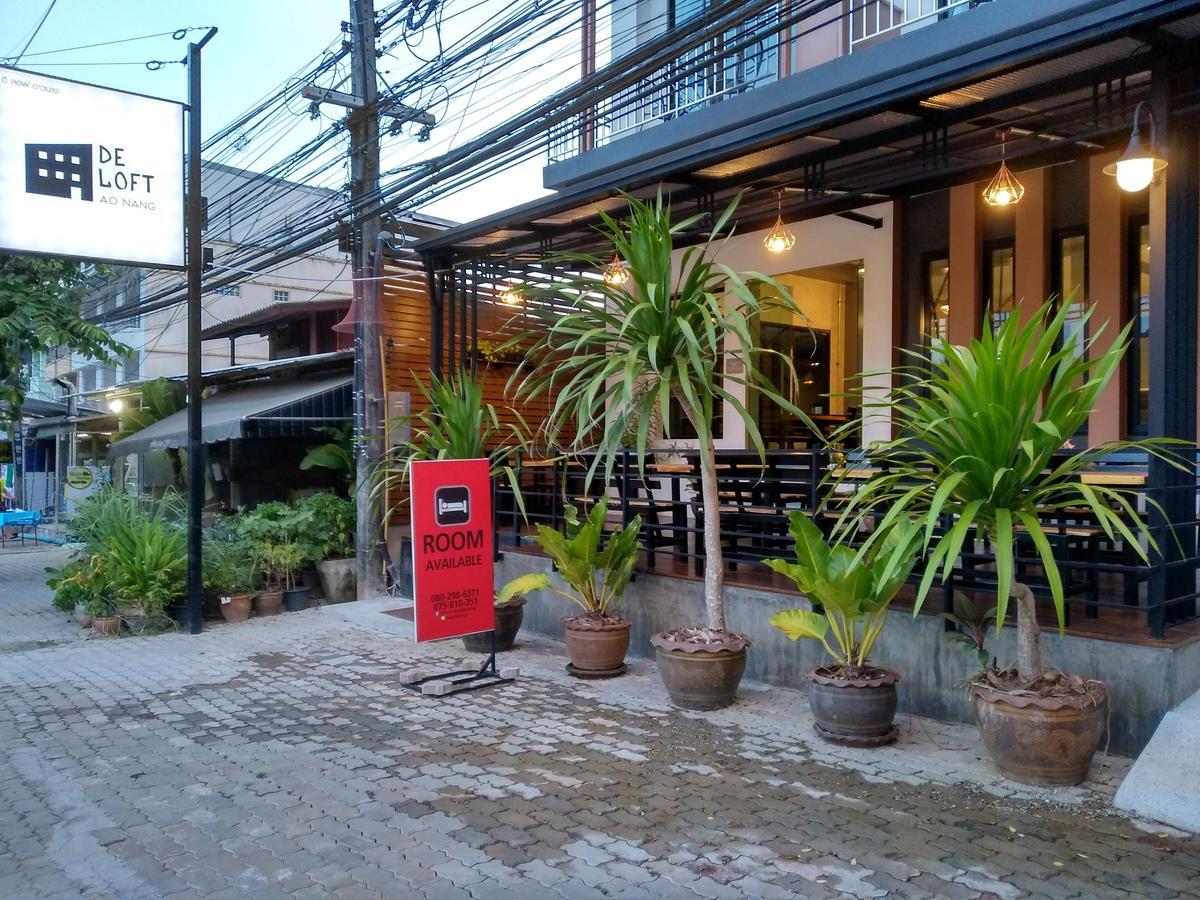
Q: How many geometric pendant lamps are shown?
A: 4